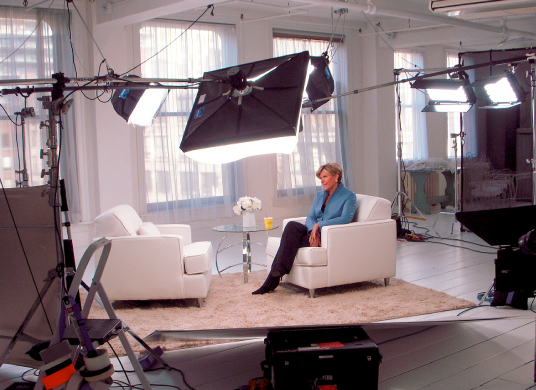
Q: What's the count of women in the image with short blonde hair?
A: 1